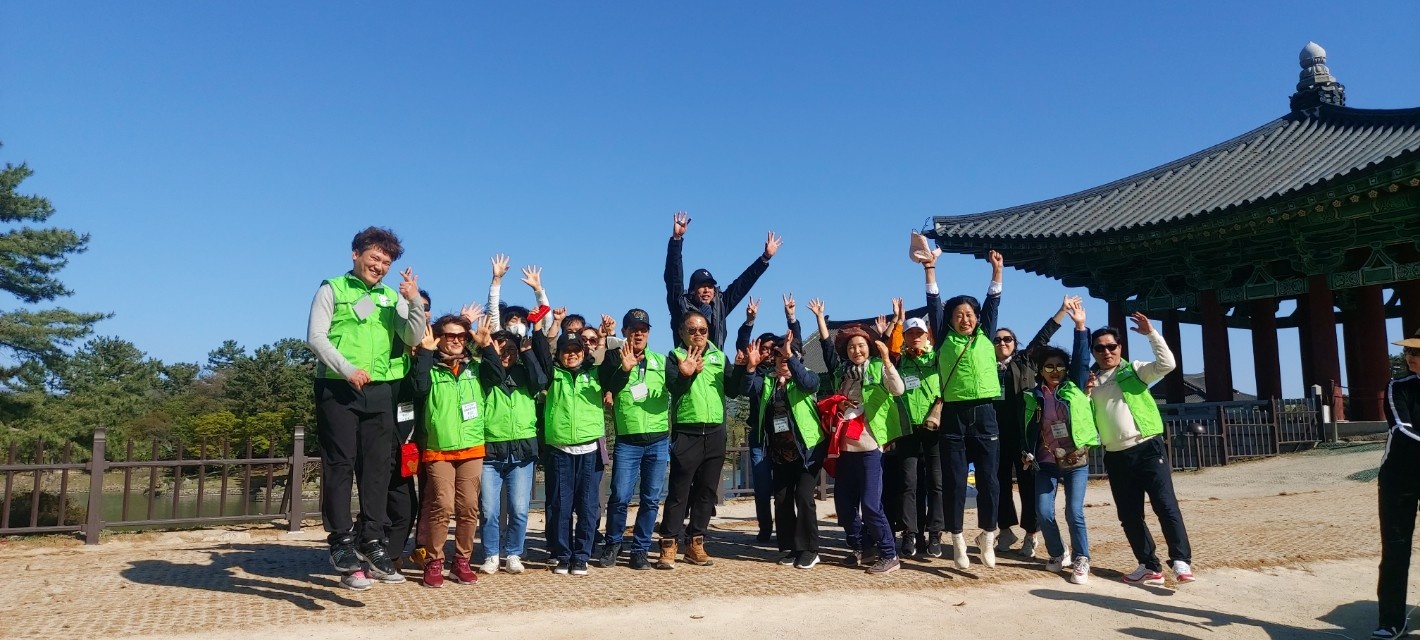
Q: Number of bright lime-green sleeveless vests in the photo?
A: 12